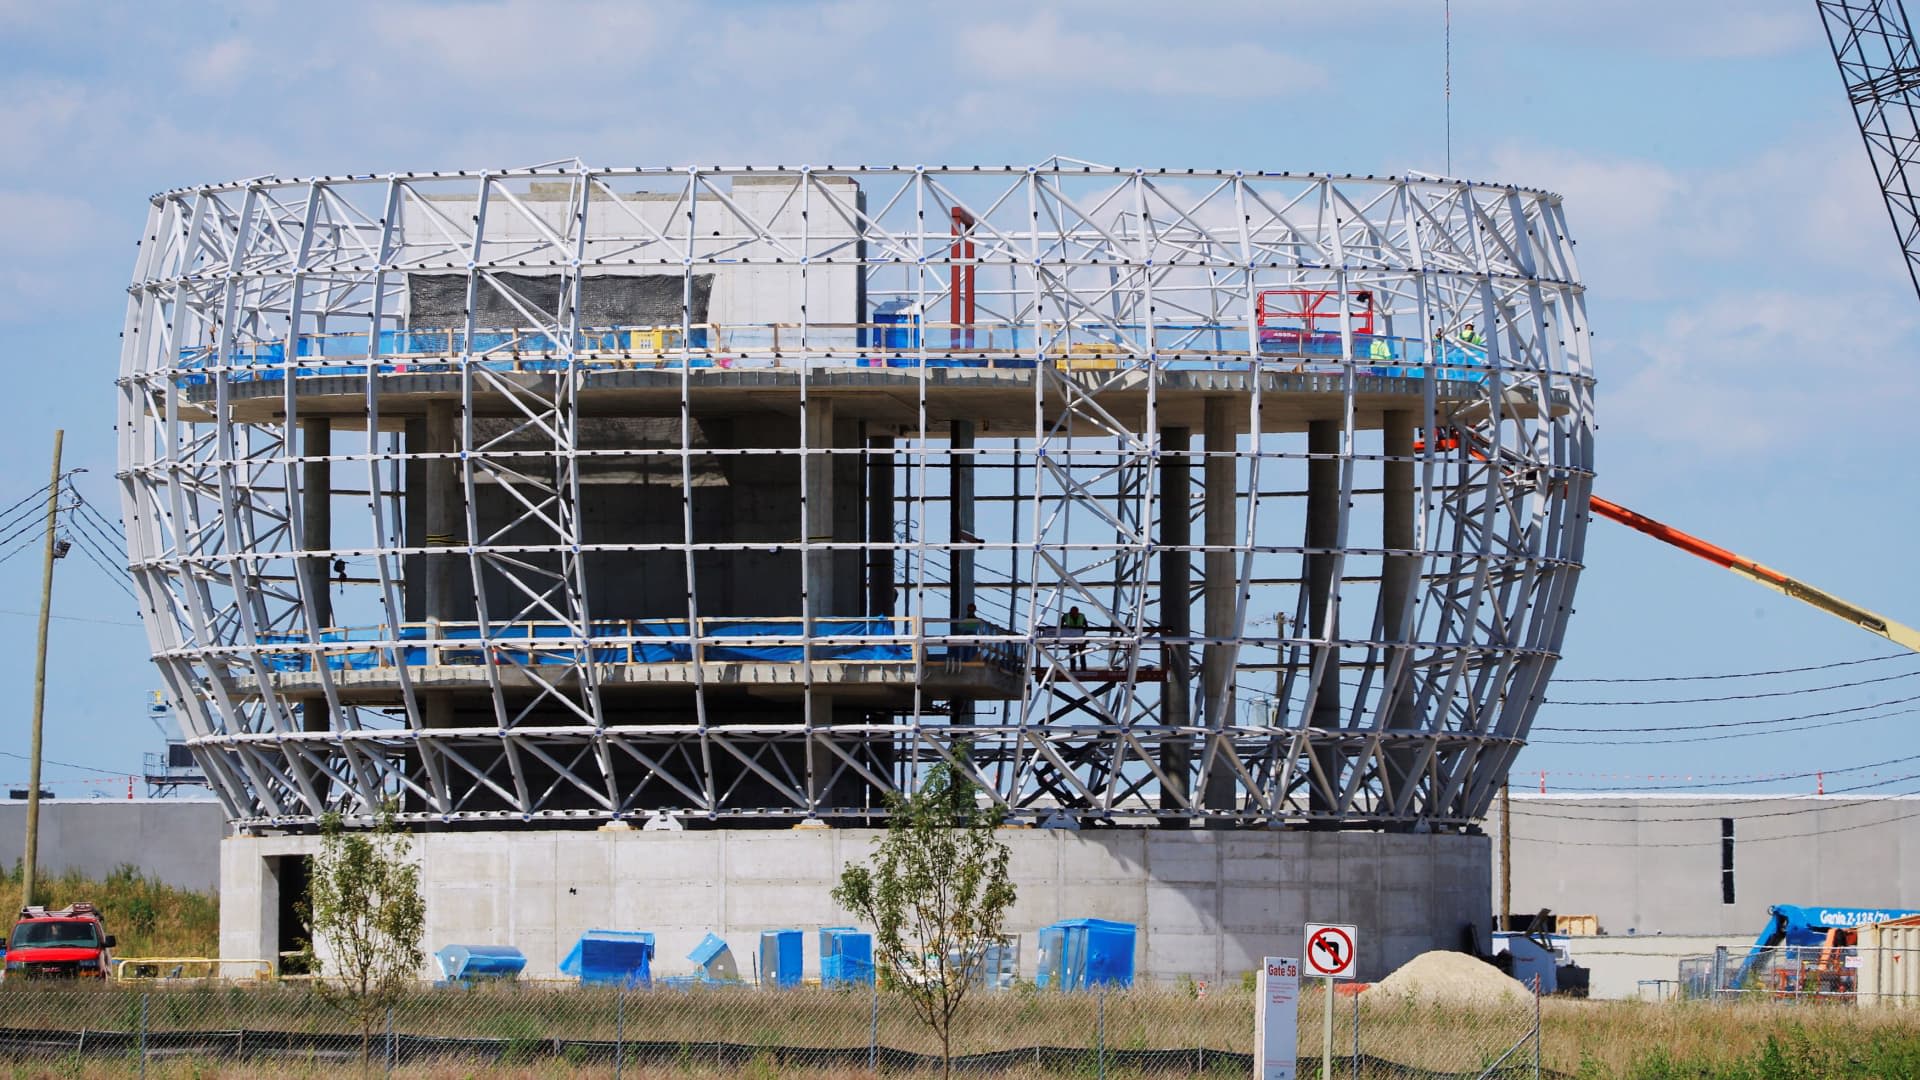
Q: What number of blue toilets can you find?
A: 1